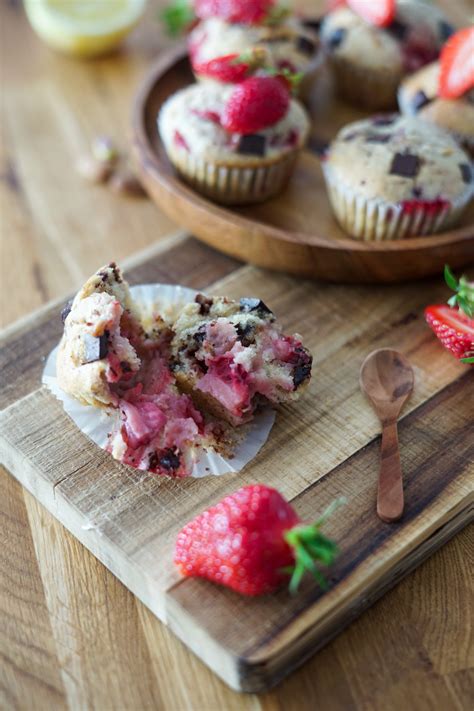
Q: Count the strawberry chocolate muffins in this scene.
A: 6